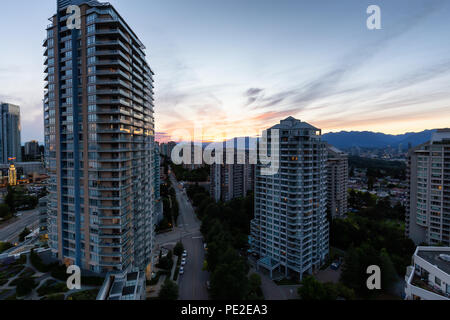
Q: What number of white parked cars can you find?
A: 3